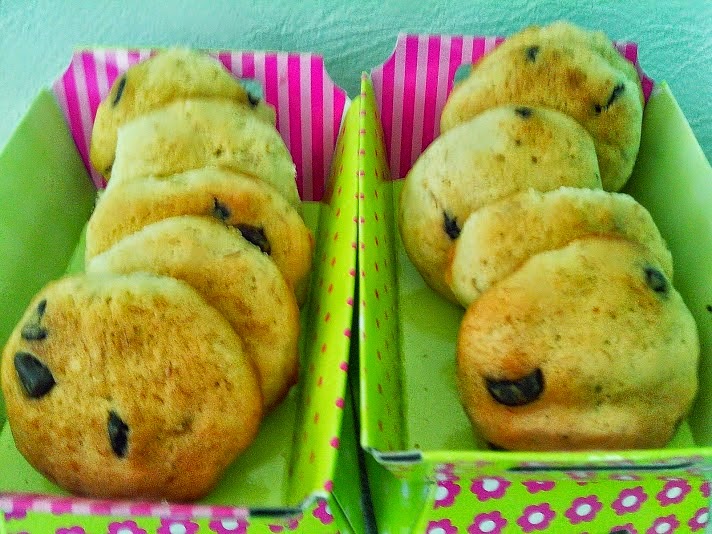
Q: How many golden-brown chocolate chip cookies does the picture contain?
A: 9